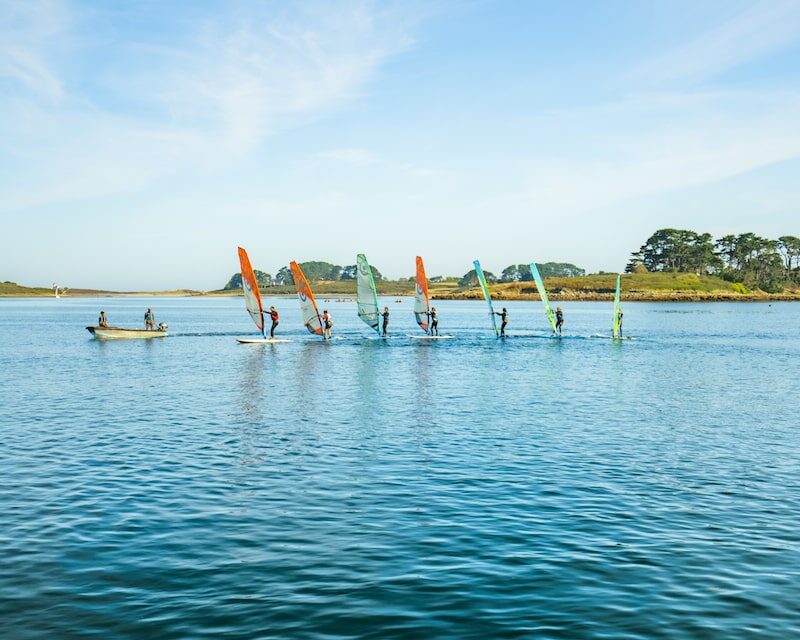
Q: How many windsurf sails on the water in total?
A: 7